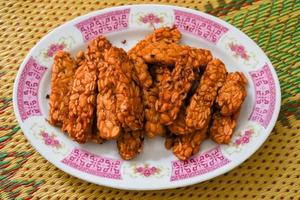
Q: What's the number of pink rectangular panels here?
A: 6